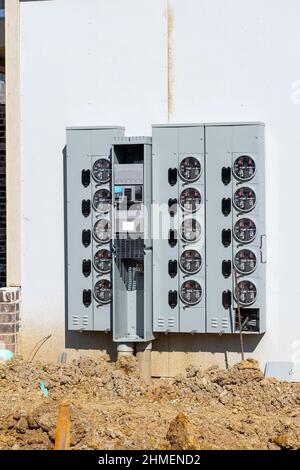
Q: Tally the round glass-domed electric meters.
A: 15